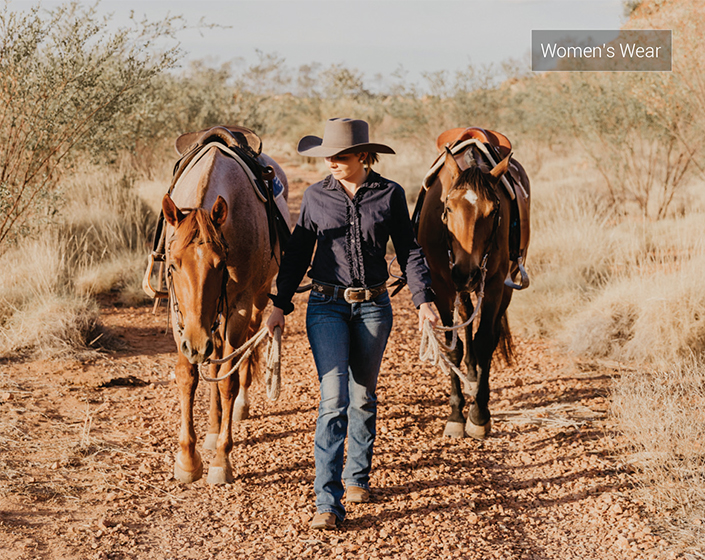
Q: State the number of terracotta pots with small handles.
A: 0